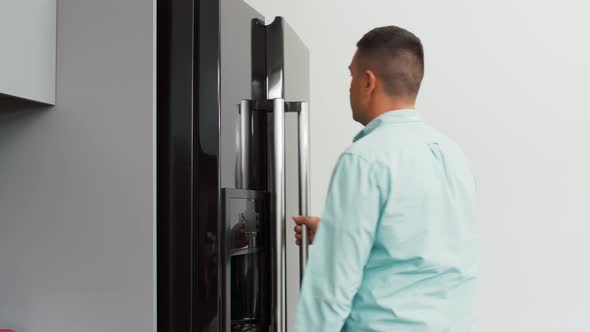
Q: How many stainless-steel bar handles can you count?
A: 2